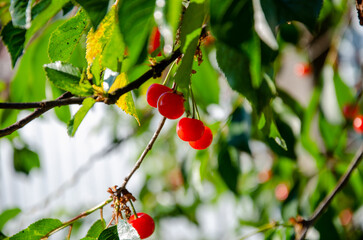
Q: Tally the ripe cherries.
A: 5